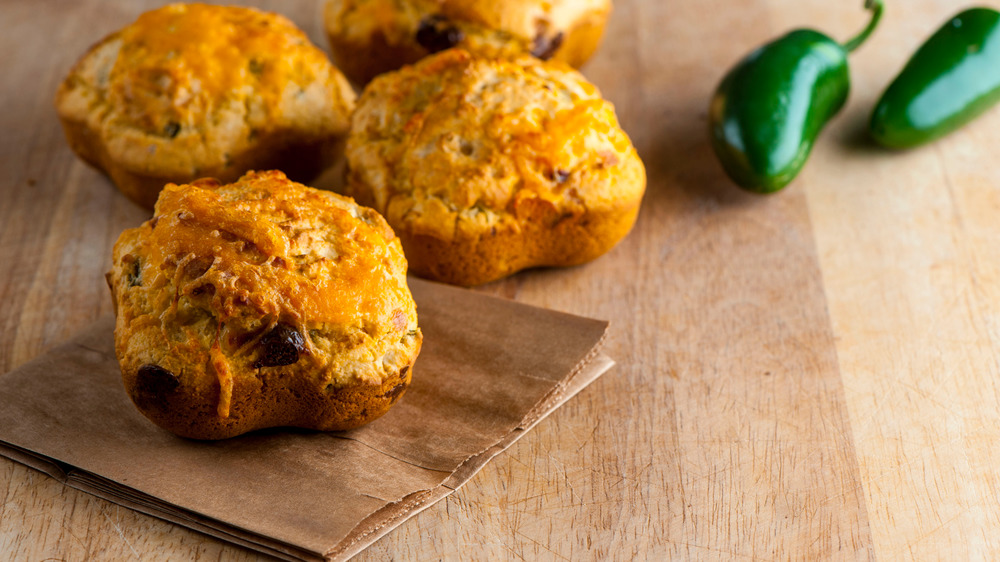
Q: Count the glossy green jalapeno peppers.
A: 2